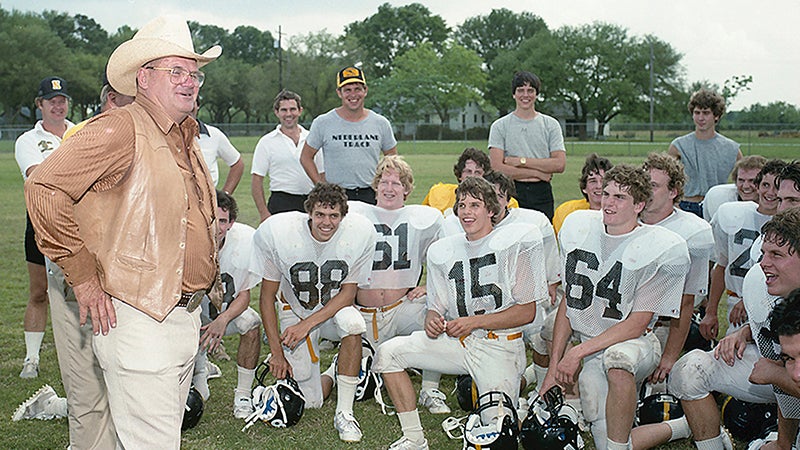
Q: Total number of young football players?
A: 14